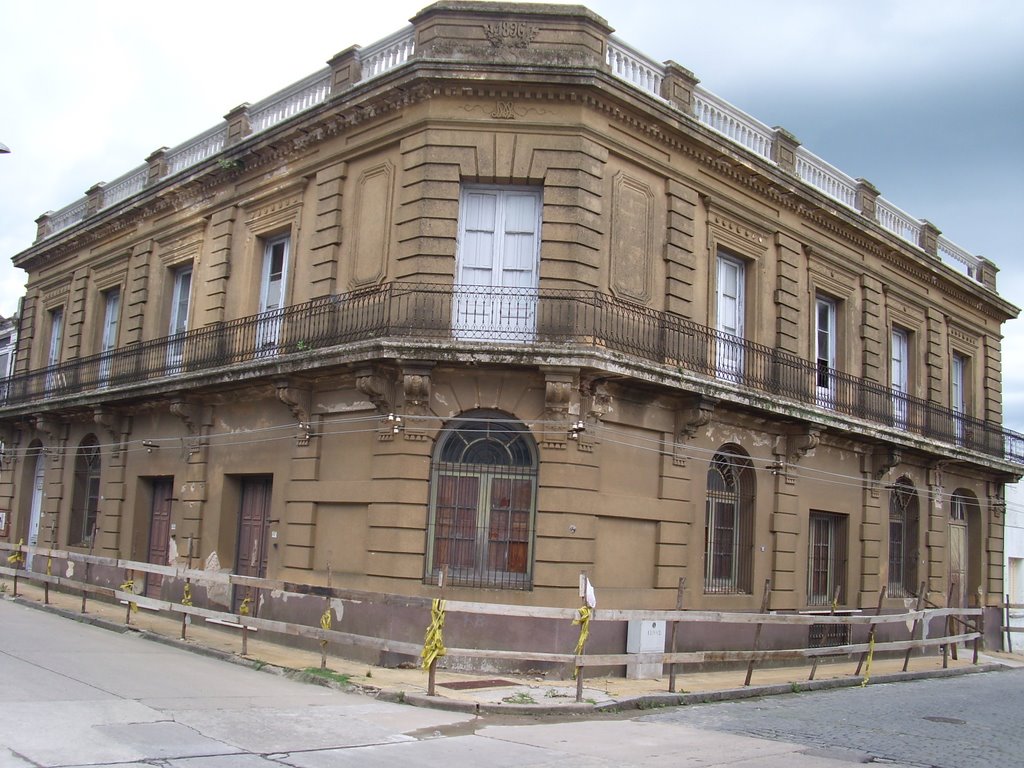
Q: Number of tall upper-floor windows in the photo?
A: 9